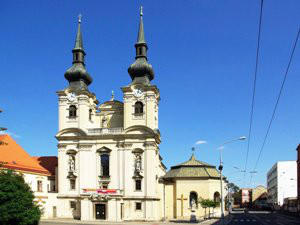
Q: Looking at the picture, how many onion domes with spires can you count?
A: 2